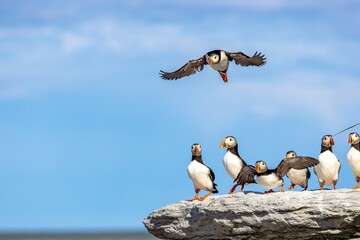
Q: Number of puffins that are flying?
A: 1